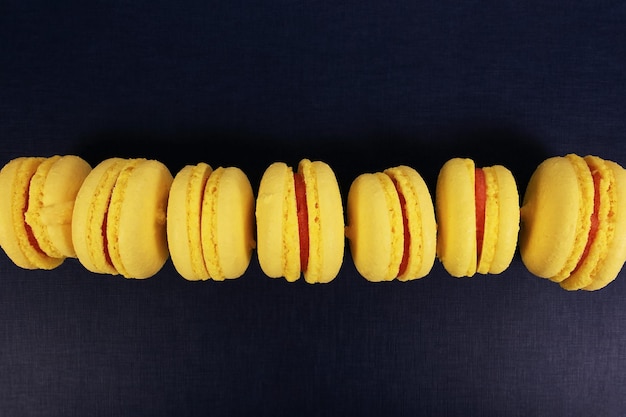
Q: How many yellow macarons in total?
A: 7